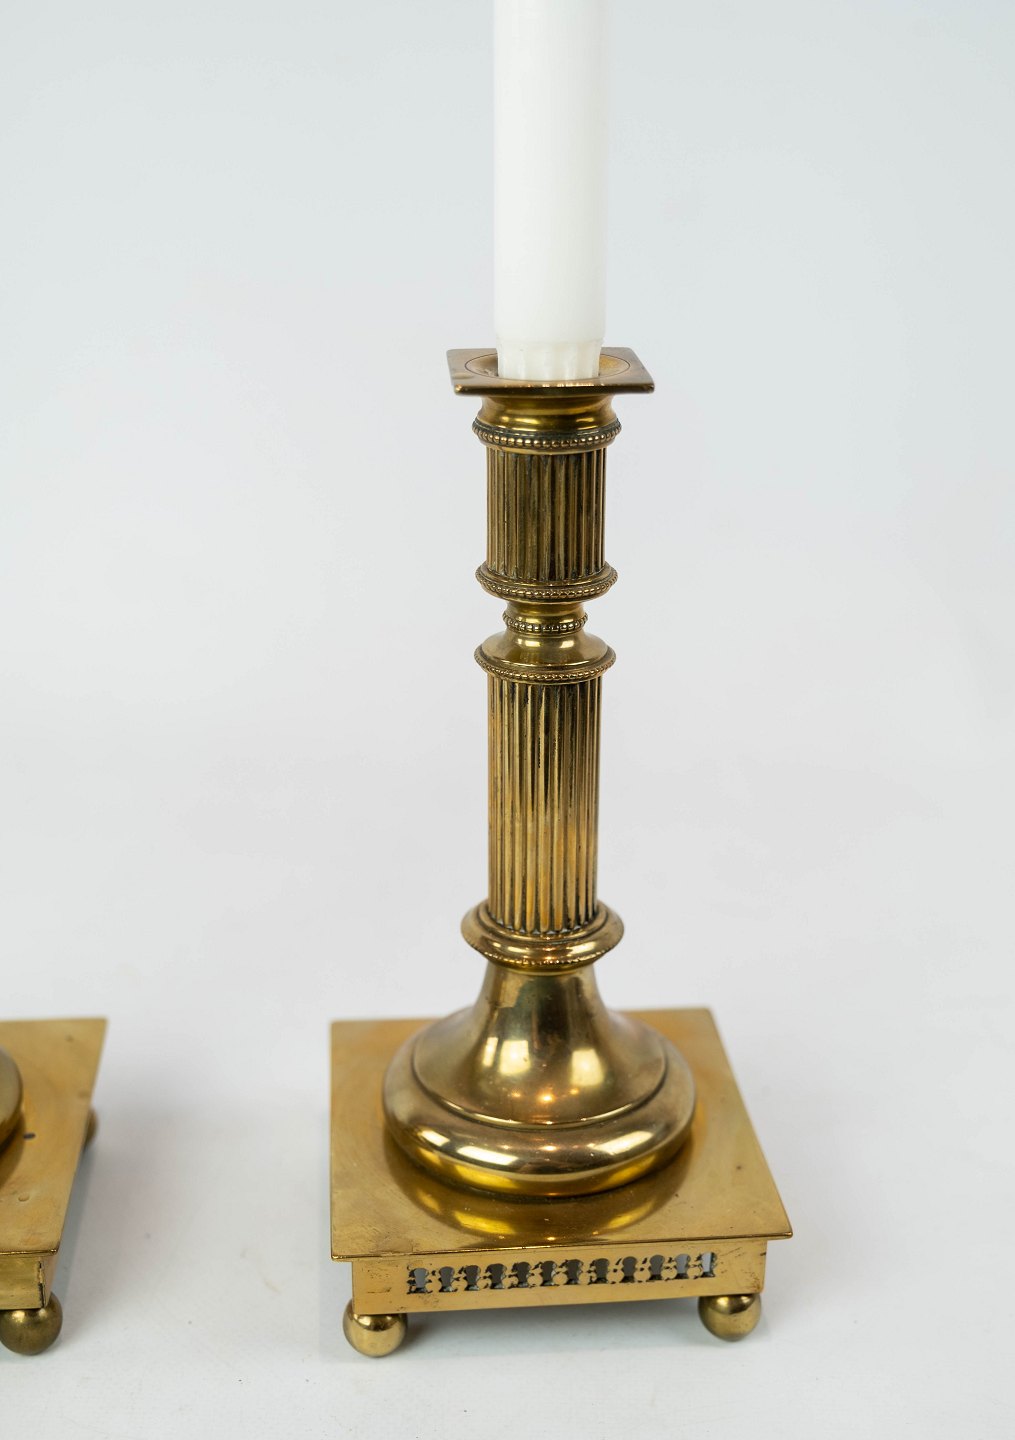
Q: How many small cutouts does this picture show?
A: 12